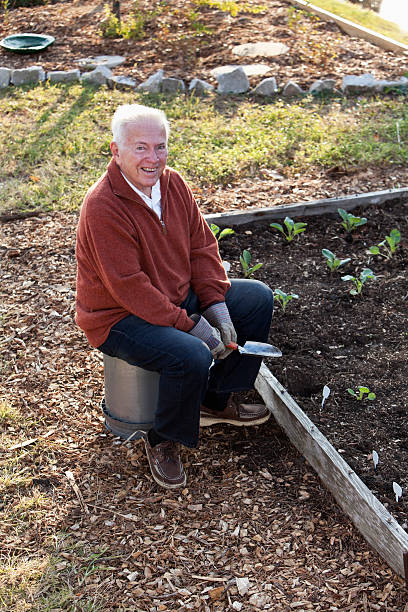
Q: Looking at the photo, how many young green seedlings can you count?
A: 9